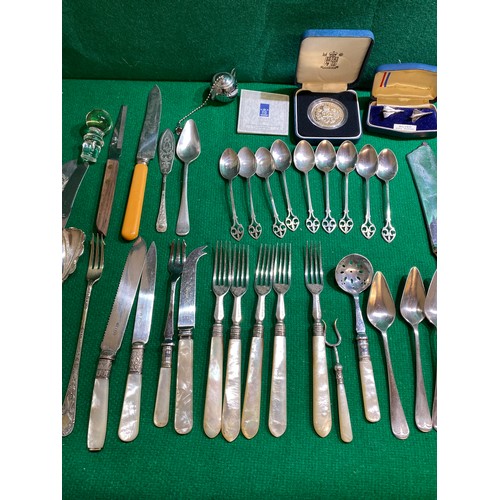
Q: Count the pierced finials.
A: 9